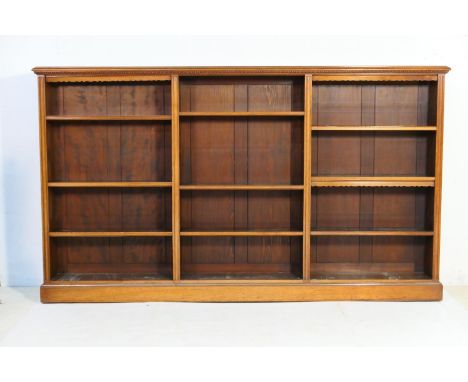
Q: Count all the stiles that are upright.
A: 4